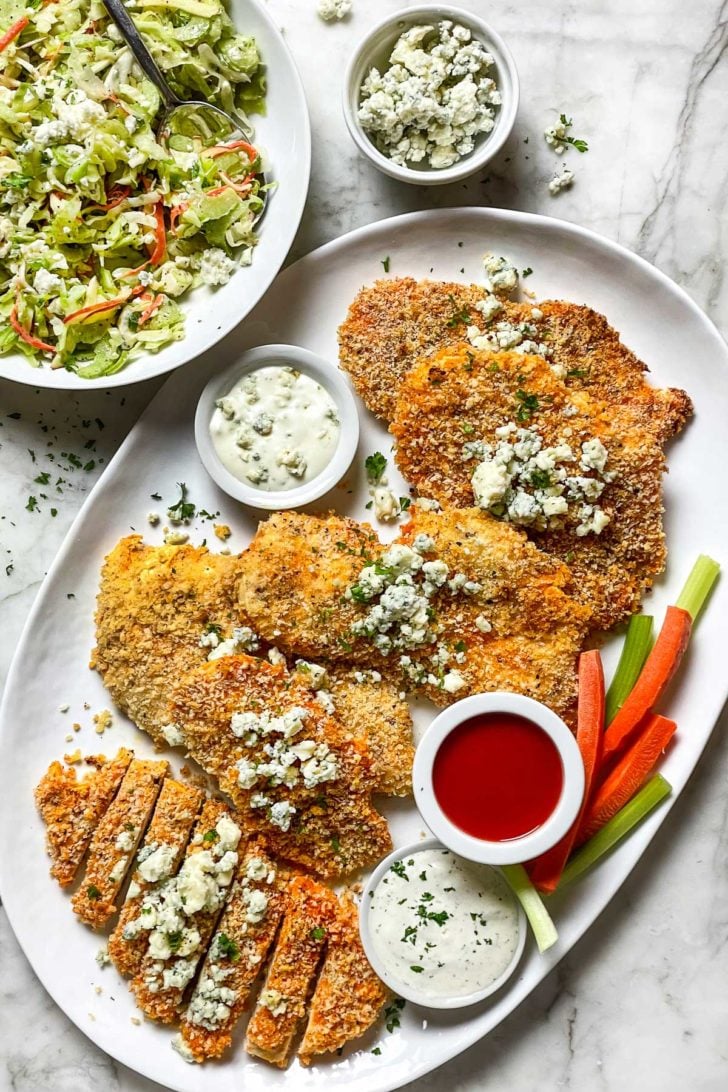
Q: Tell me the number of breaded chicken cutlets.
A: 6